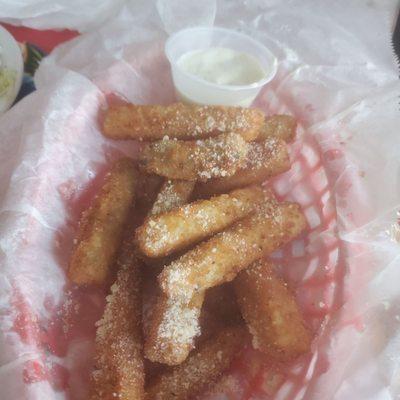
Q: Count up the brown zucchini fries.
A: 12